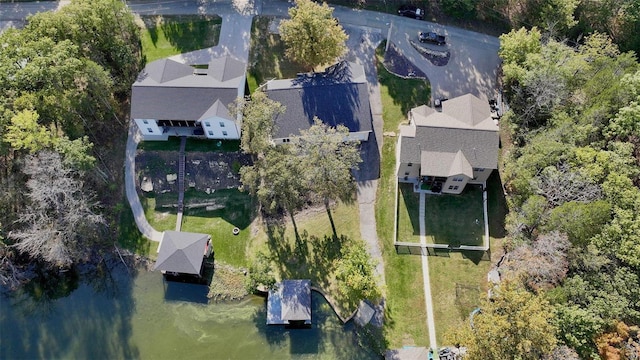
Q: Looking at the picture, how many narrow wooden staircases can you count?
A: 1